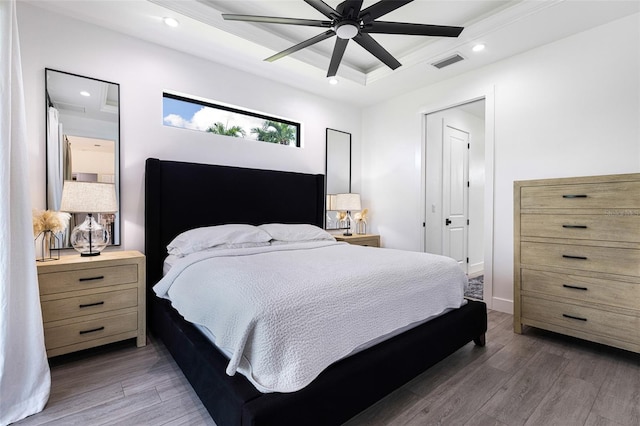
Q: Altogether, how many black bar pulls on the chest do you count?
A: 5